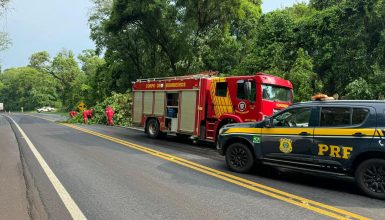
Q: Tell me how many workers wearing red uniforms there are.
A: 3